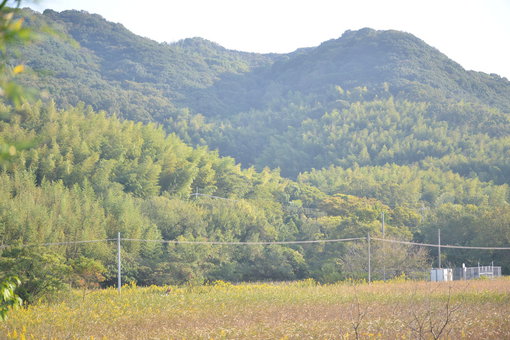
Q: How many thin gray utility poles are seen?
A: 4